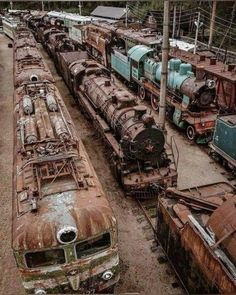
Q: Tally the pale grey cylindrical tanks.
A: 4